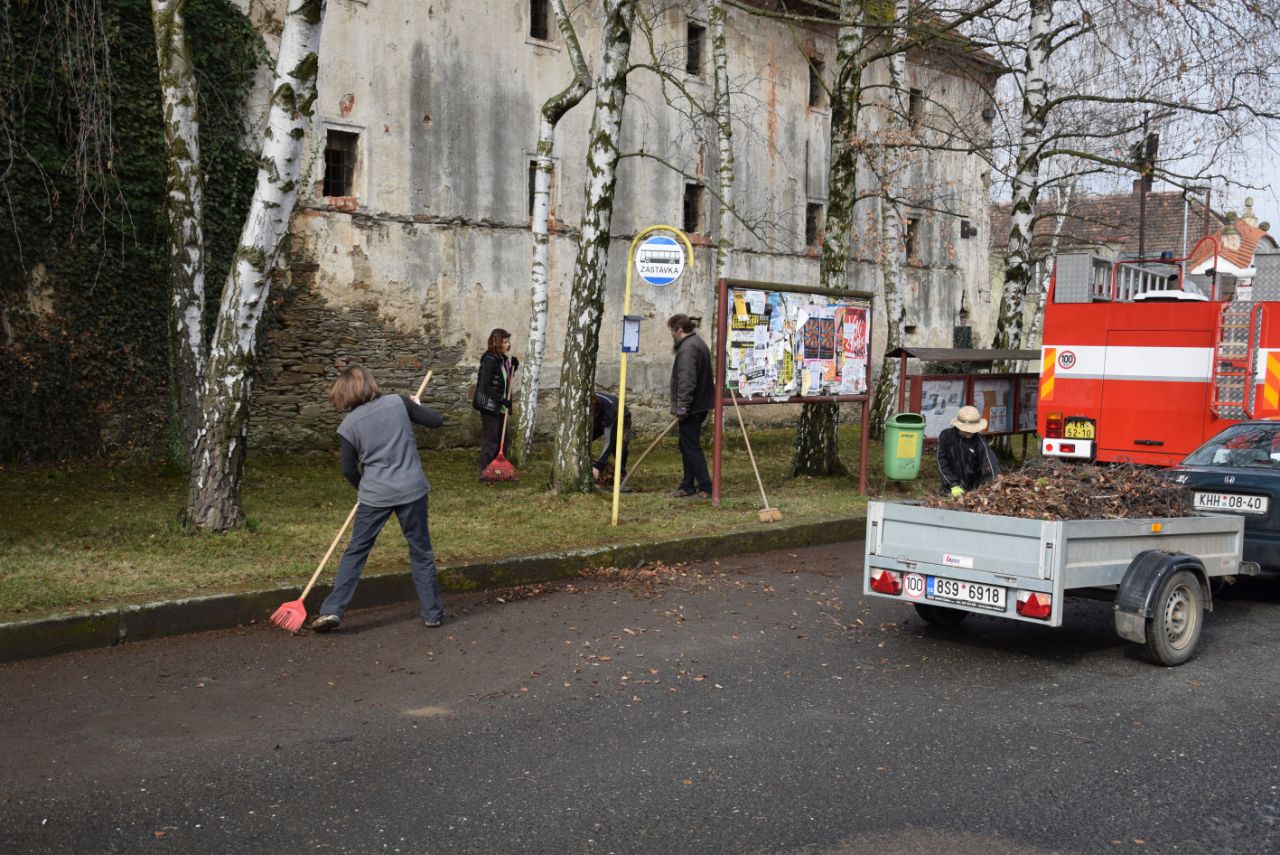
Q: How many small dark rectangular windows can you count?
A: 9